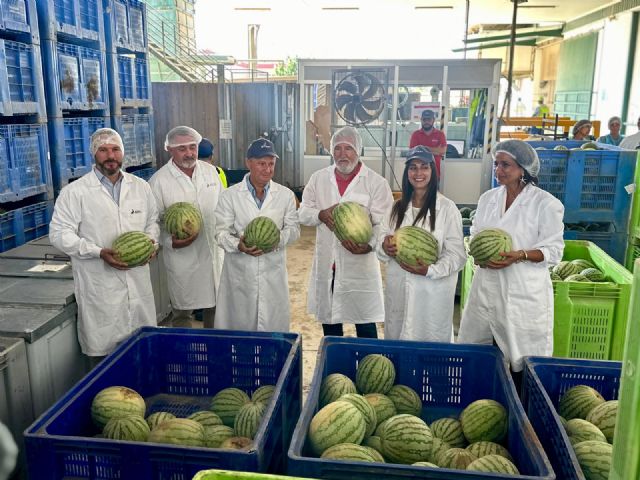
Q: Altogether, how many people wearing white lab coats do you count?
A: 6